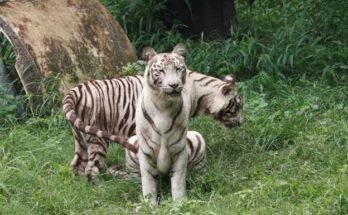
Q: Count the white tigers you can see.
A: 2